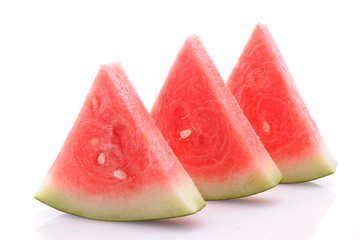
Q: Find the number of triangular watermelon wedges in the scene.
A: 3